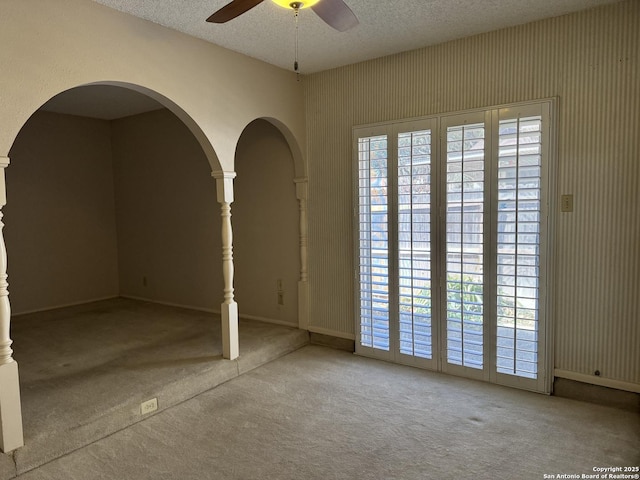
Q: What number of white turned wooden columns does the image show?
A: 3